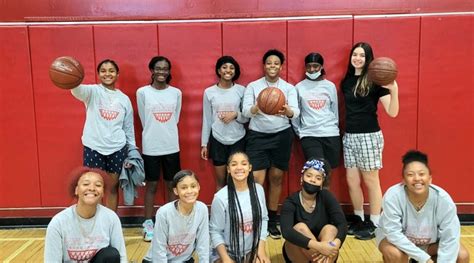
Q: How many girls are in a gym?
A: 11